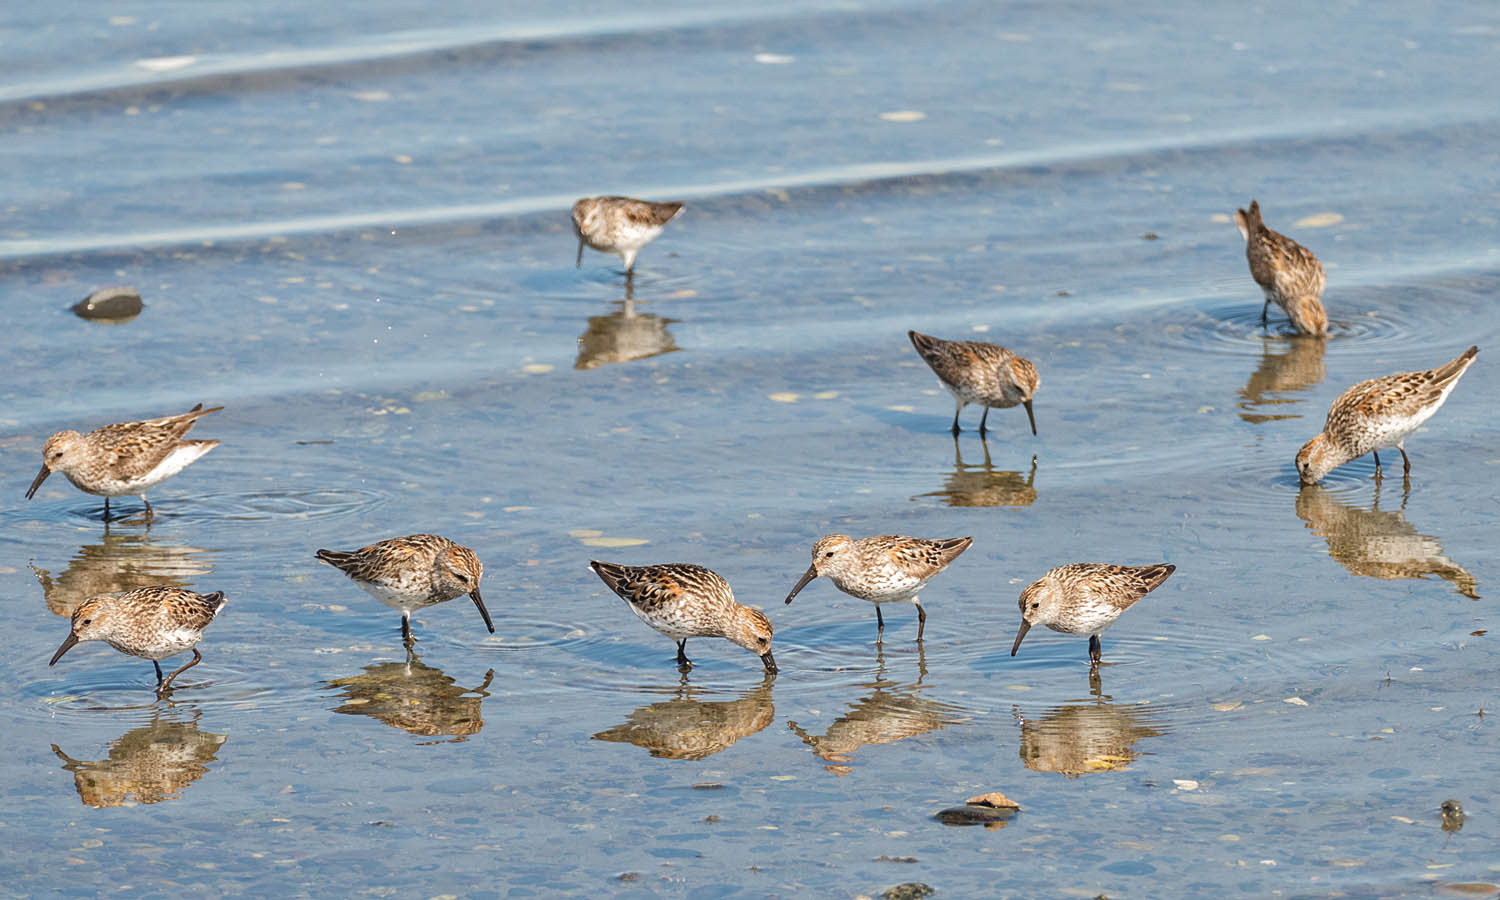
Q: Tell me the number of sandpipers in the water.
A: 10